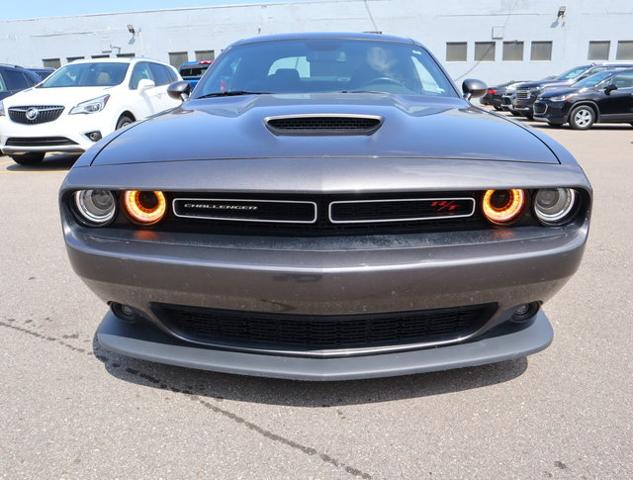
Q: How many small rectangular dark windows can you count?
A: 12